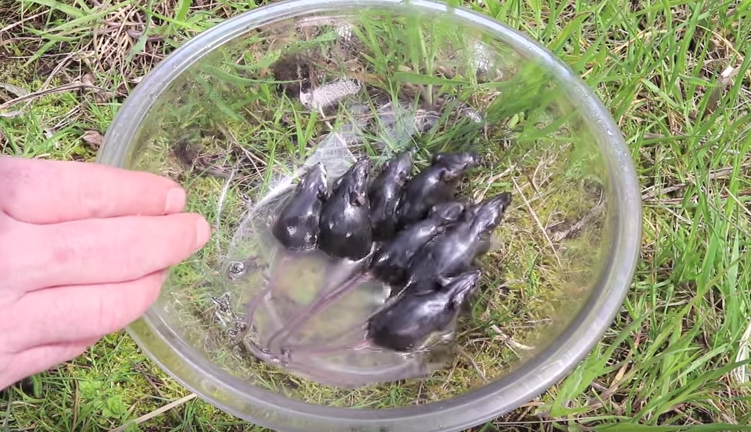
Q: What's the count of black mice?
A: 7